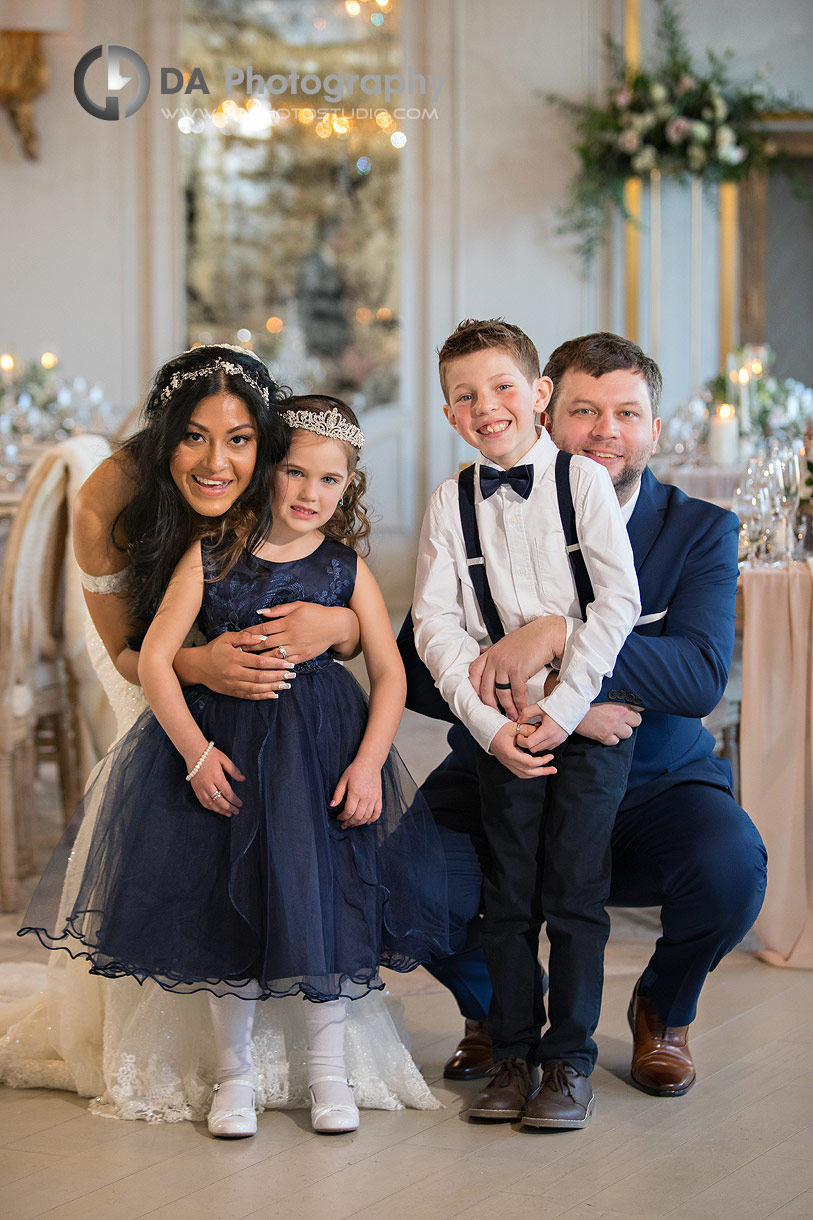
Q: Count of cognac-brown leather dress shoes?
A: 2